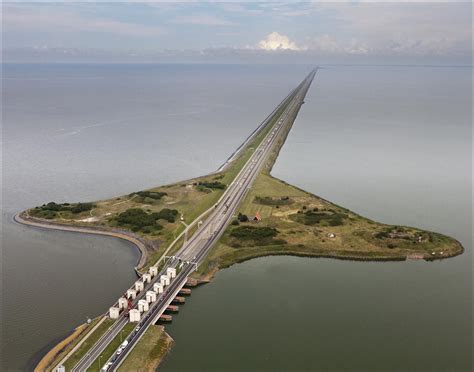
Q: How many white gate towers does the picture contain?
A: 12